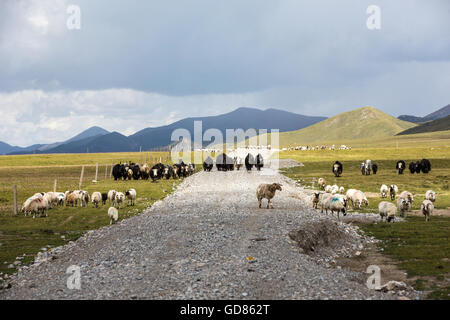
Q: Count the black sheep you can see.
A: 1